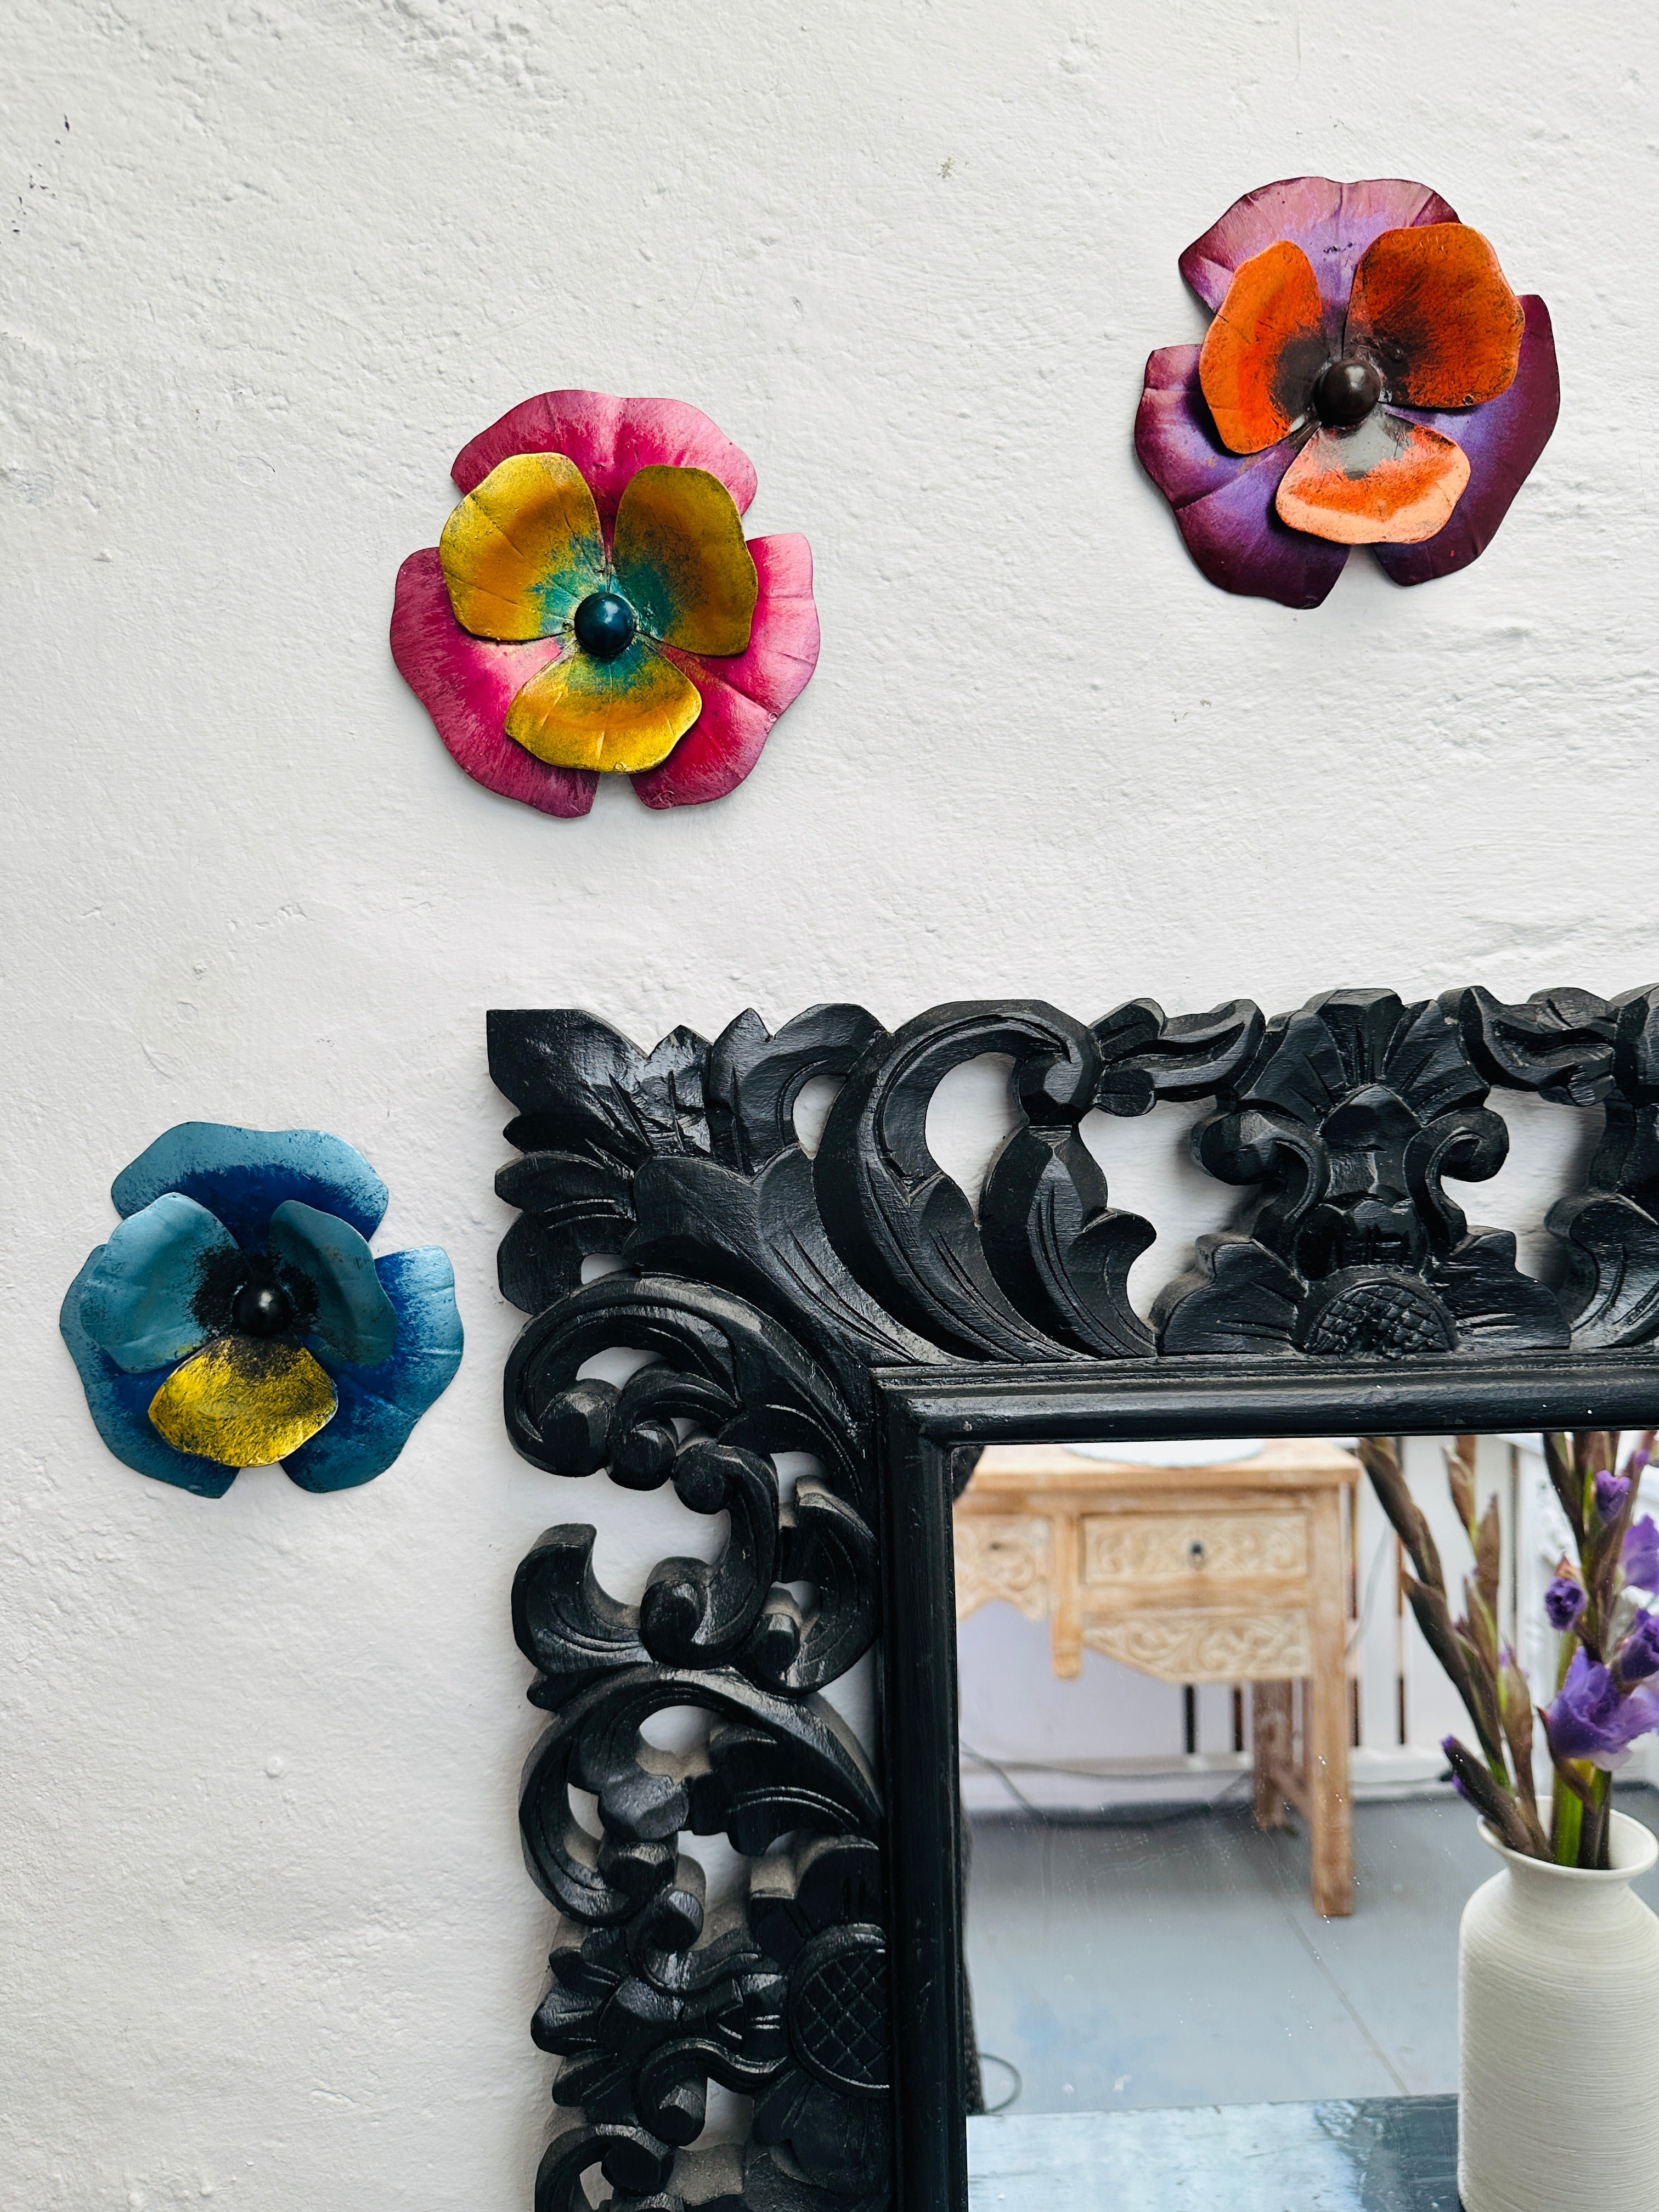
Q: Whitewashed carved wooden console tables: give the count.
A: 1